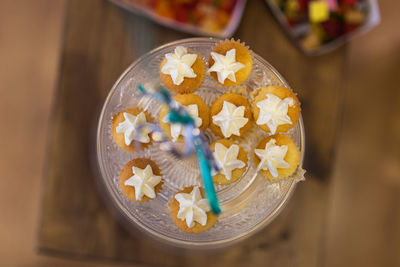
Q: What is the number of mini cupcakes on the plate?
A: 10